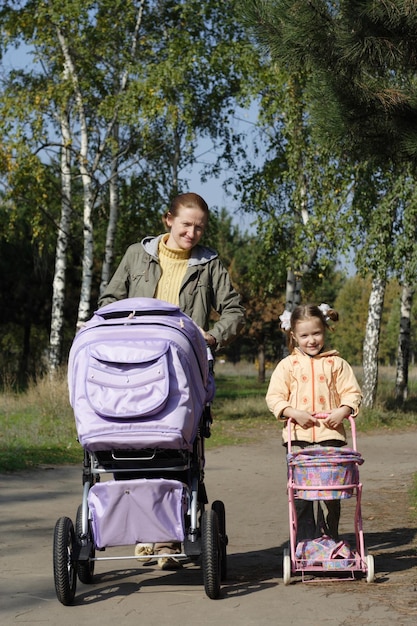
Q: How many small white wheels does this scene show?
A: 2